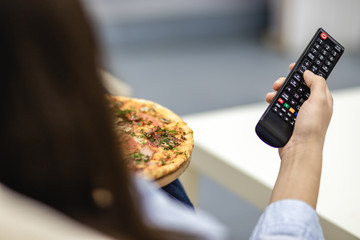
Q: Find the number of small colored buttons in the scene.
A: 4